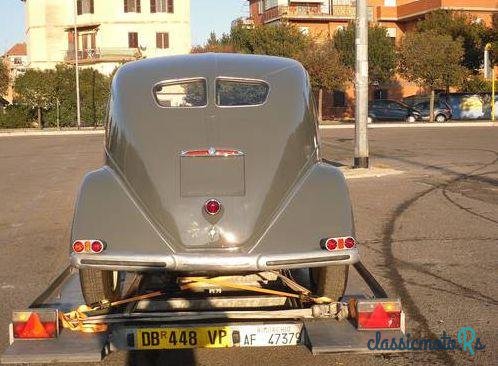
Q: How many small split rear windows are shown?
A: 2